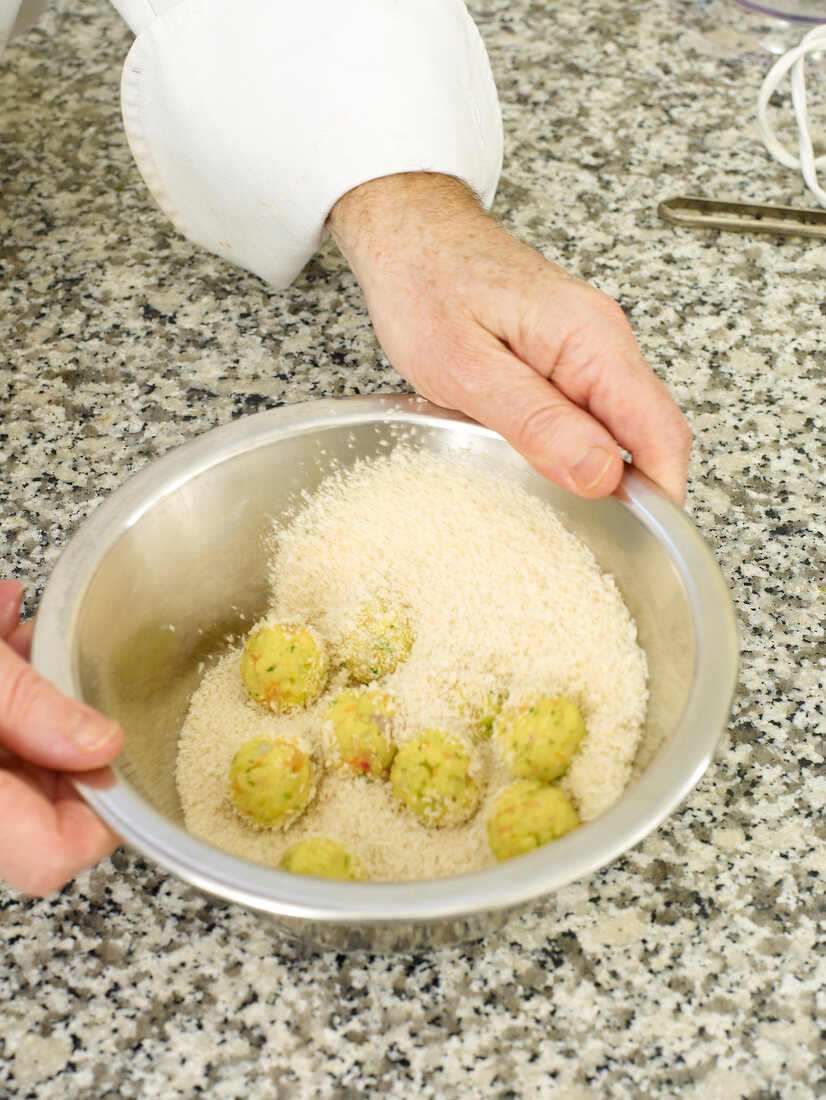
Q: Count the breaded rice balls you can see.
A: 9